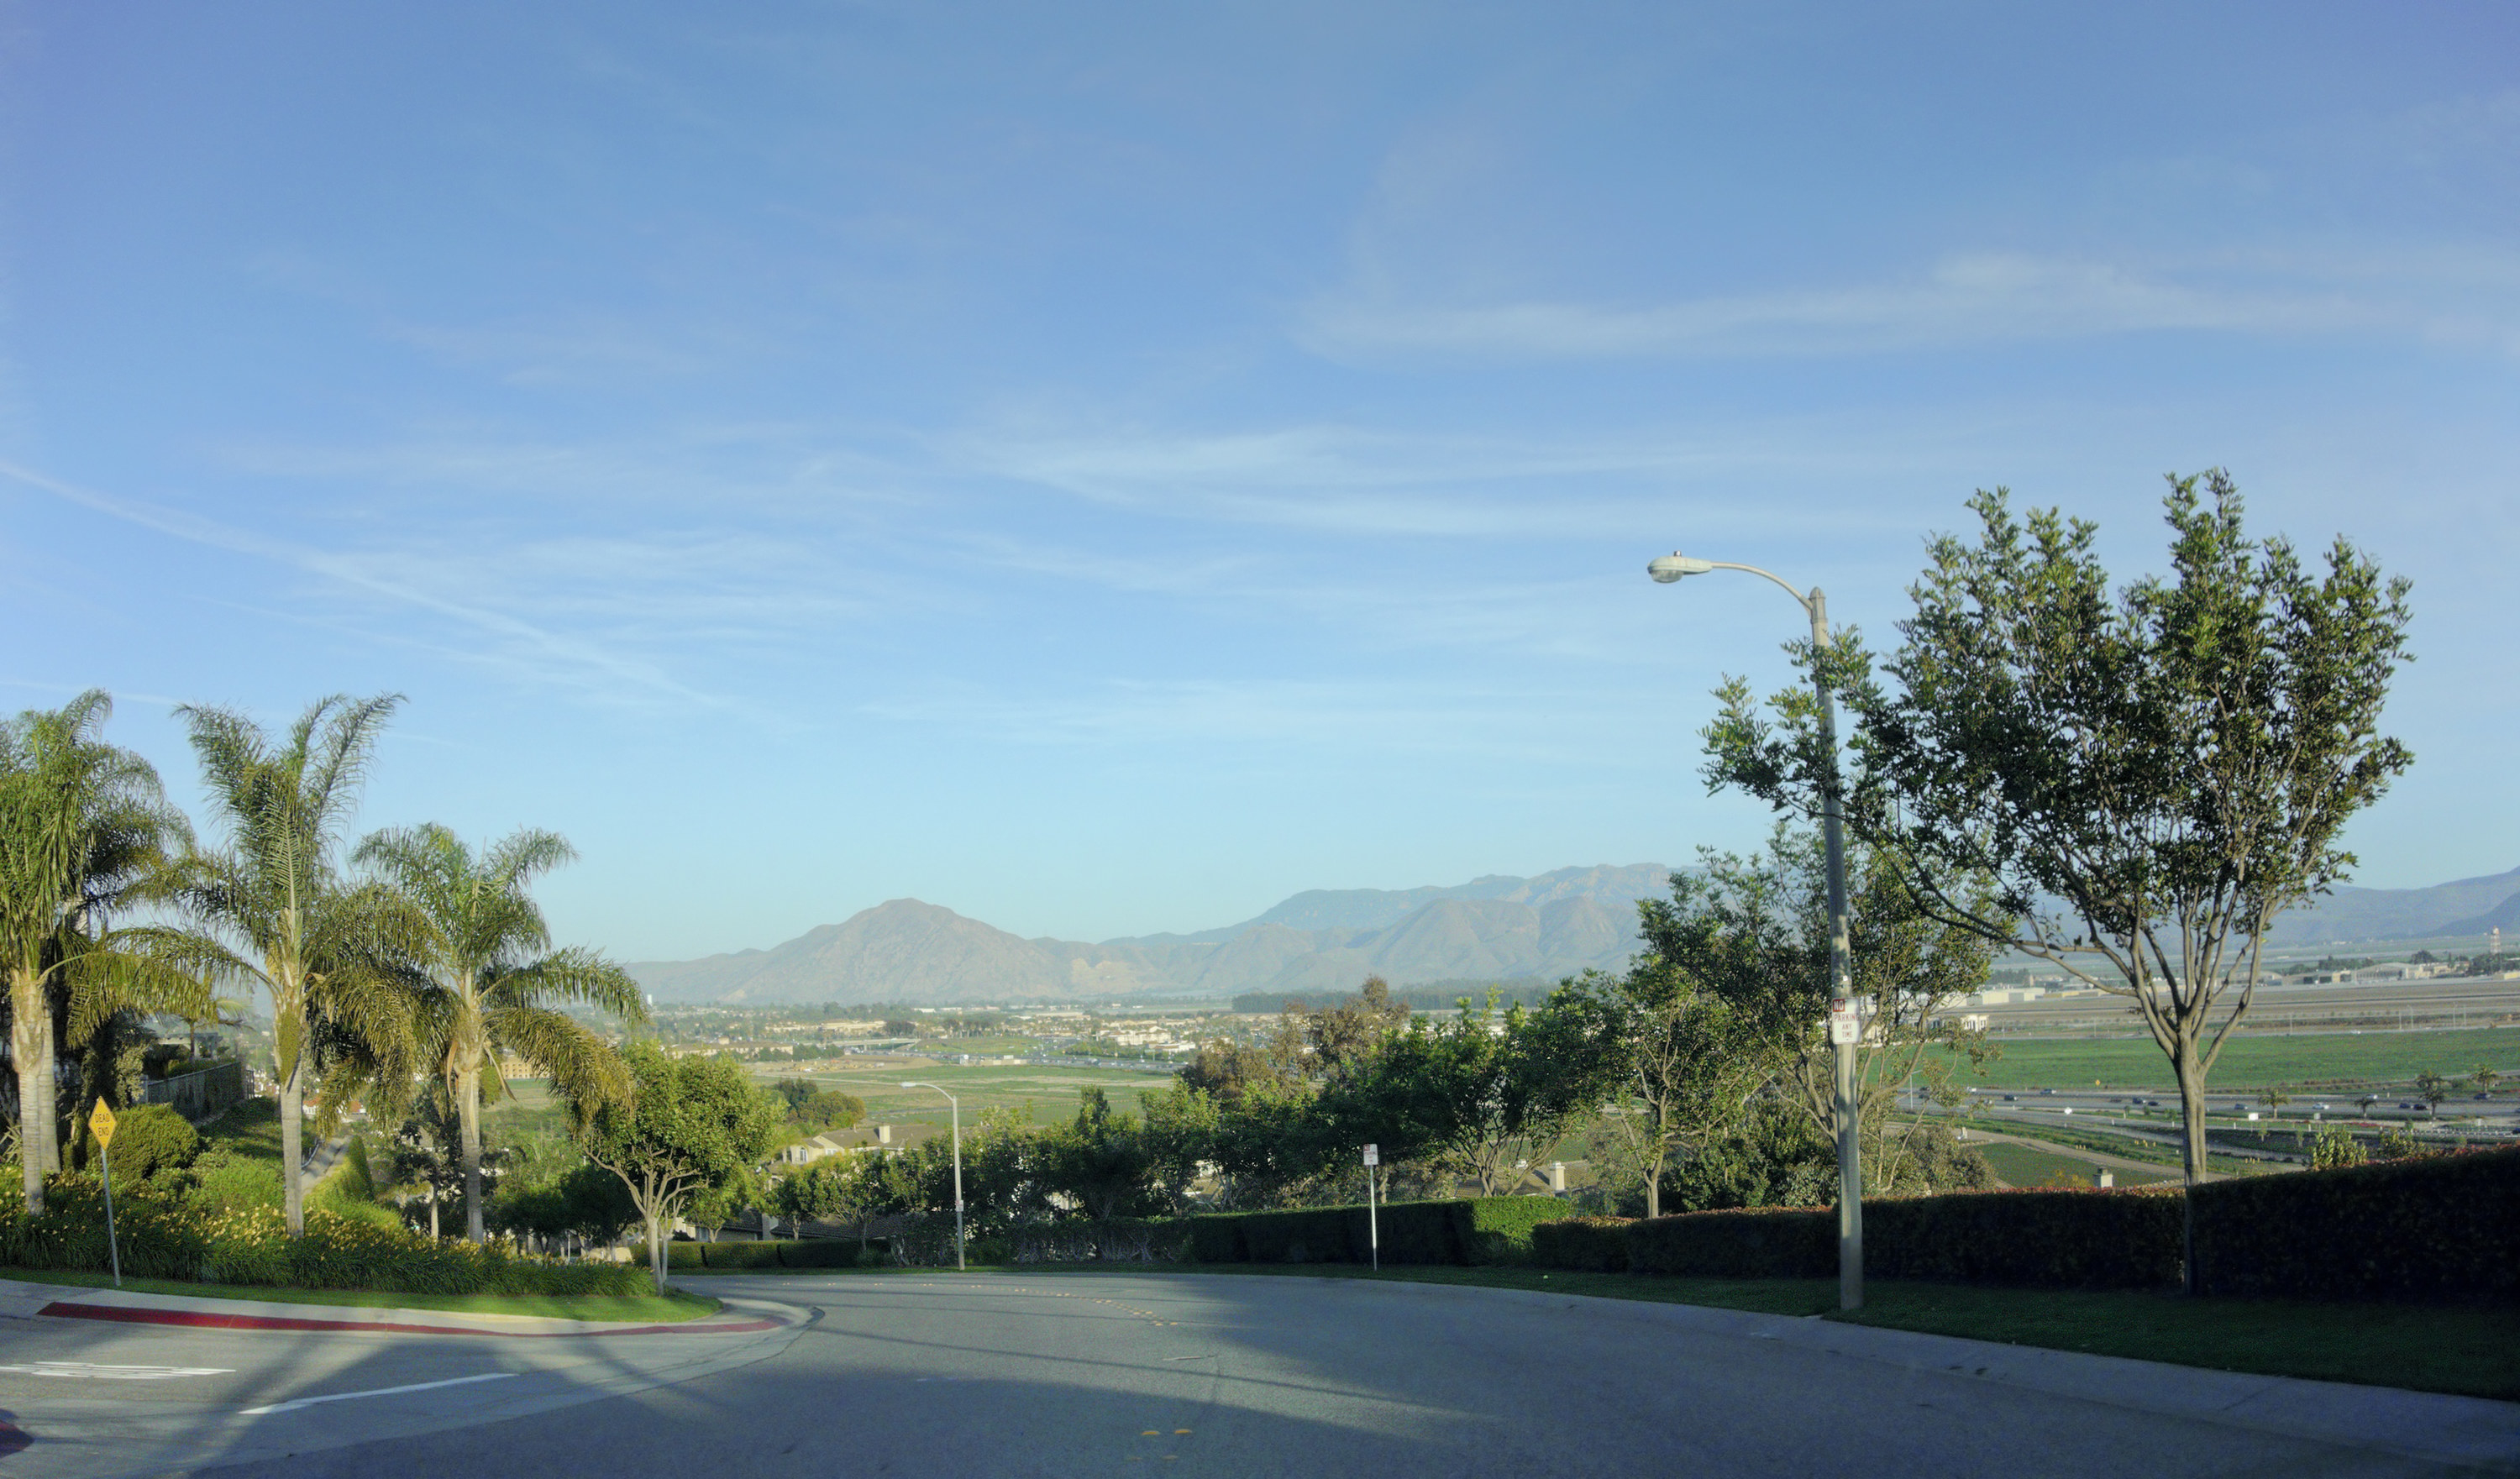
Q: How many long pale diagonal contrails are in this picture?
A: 1